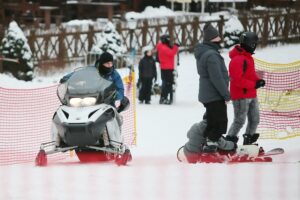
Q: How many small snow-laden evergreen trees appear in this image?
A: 3